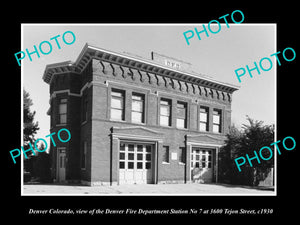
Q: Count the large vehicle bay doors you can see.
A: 2